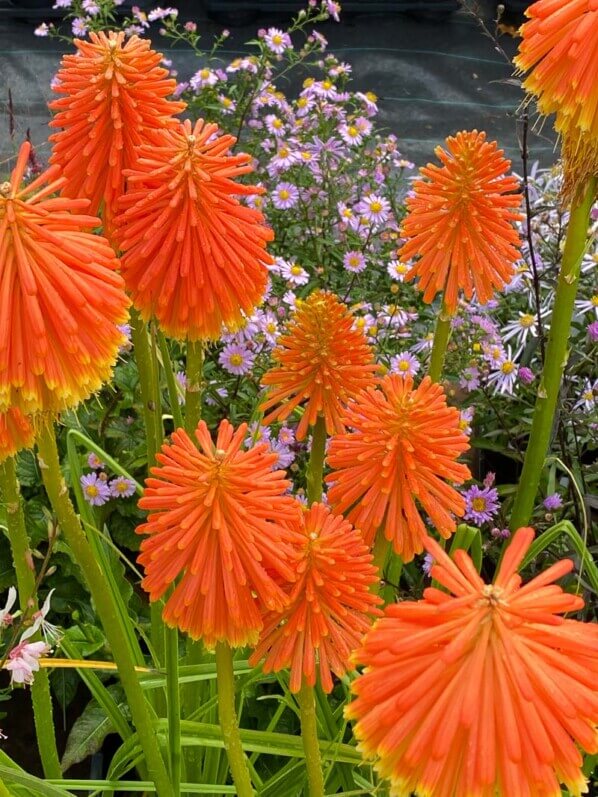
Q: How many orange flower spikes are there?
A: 11